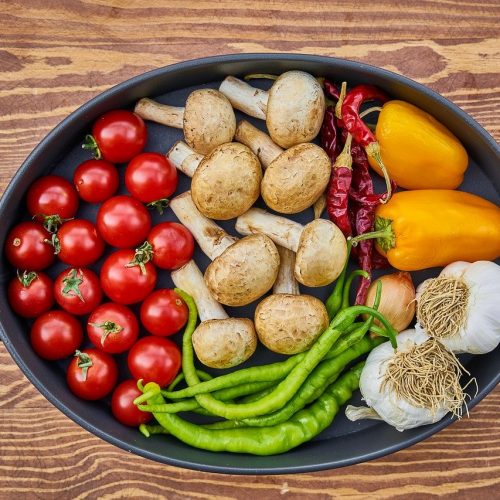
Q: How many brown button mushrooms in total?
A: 8